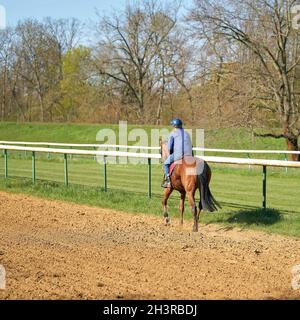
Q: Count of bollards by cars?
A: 0